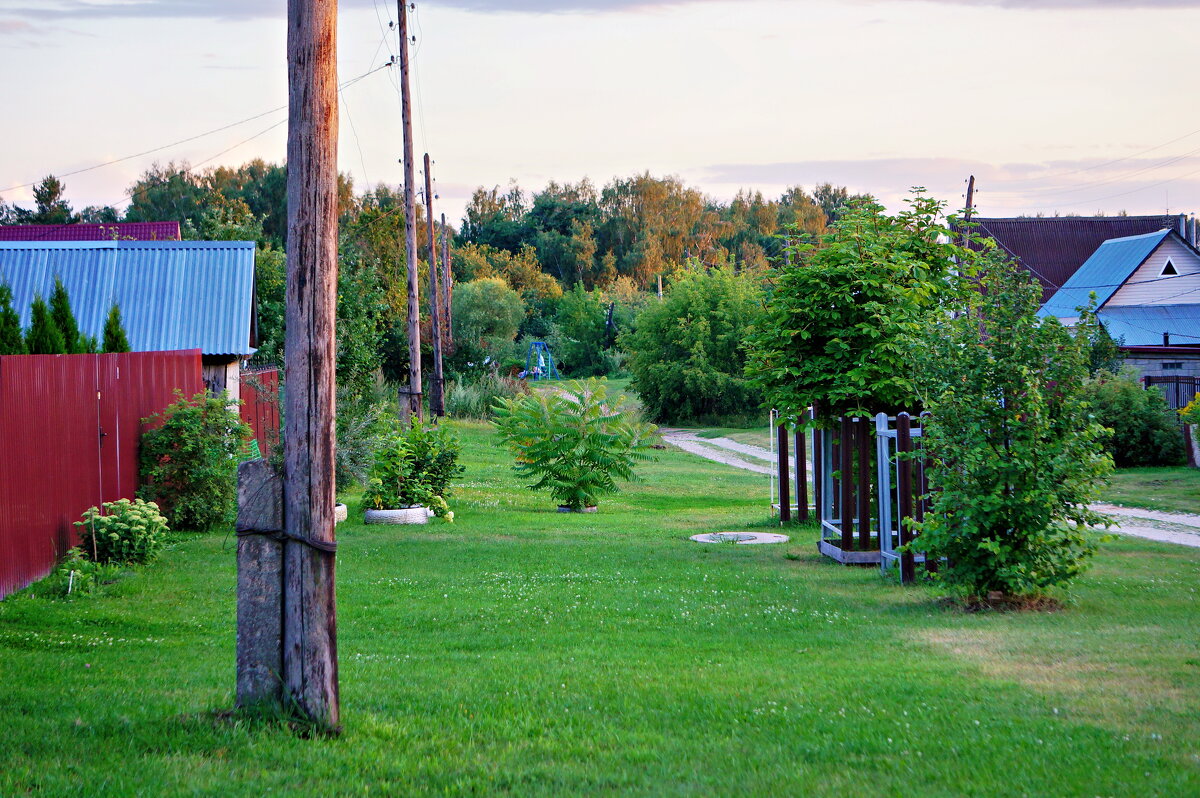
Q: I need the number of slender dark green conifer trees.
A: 4